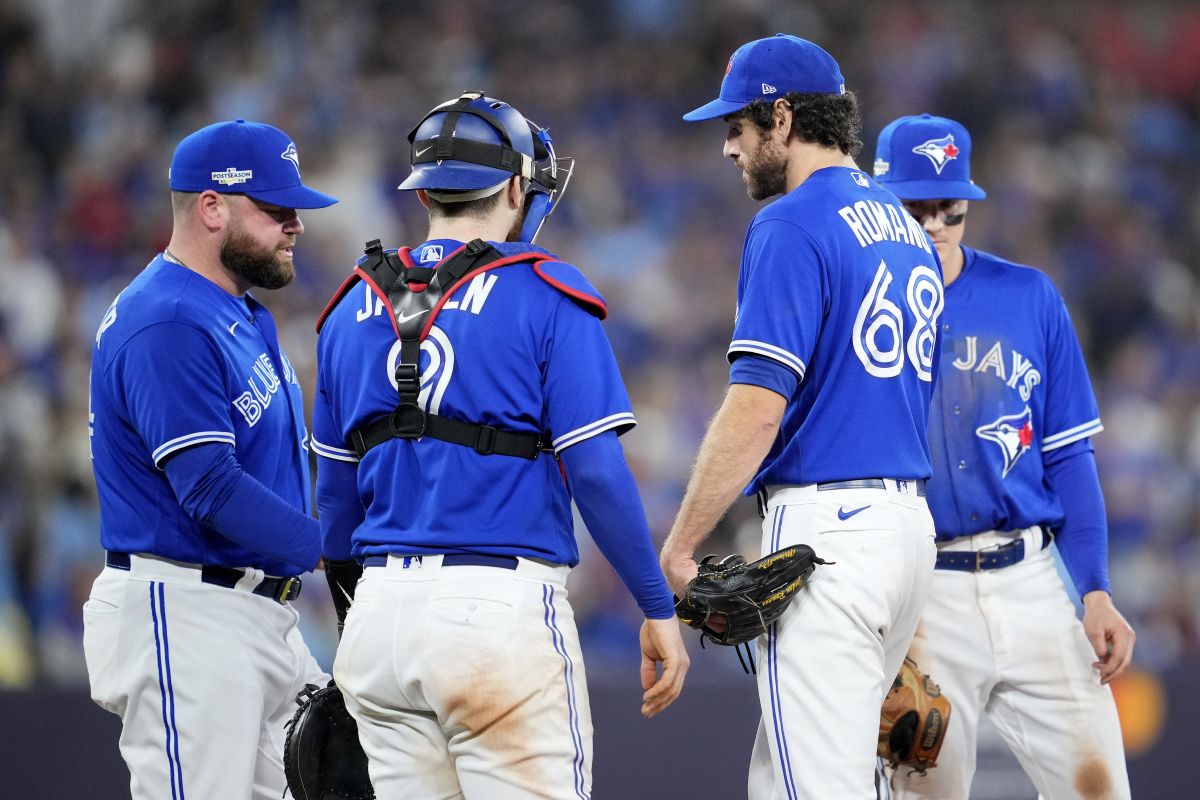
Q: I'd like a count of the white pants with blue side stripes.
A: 3